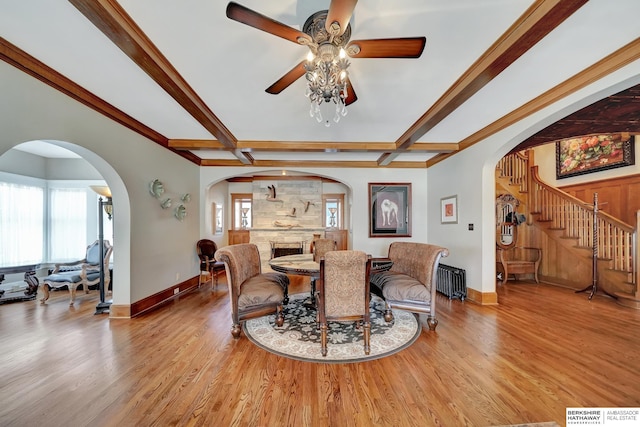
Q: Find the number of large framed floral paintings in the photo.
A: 1